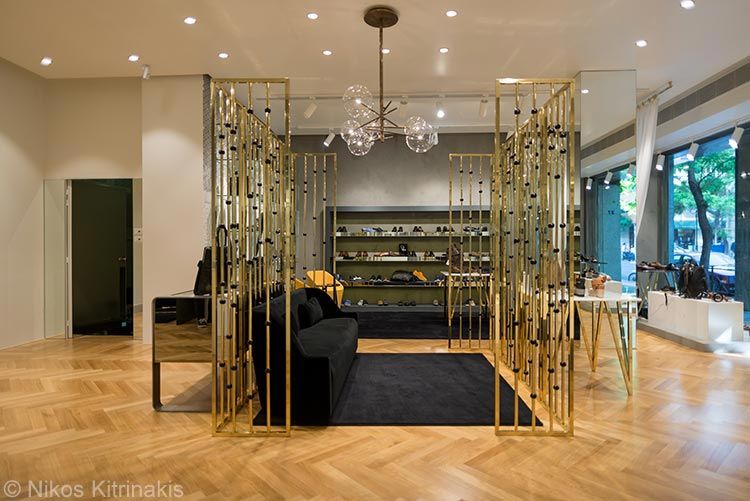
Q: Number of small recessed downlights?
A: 11